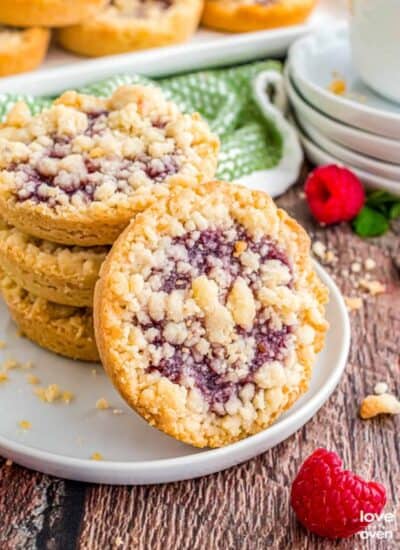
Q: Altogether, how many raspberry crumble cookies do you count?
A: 8